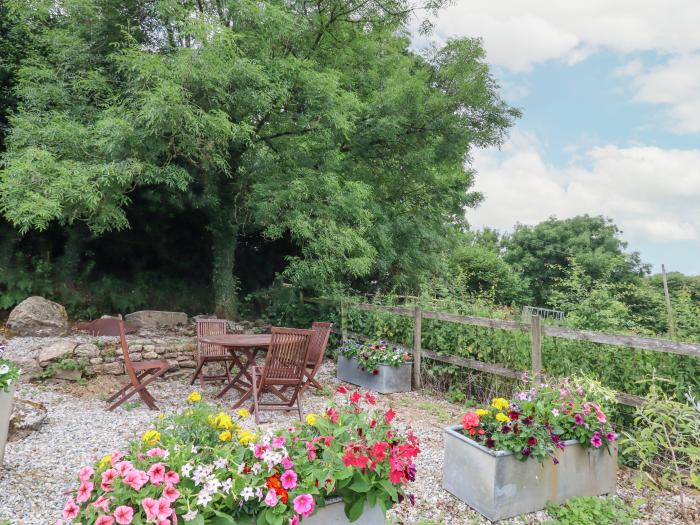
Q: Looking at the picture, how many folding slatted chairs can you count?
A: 4